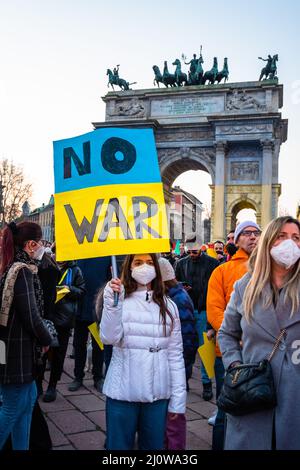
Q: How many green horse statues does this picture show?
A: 8